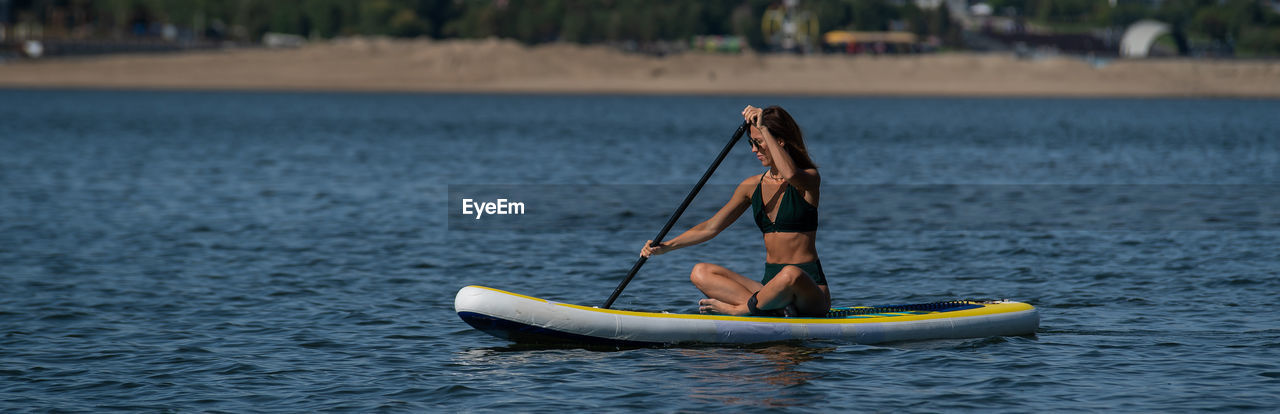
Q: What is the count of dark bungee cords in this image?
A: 1